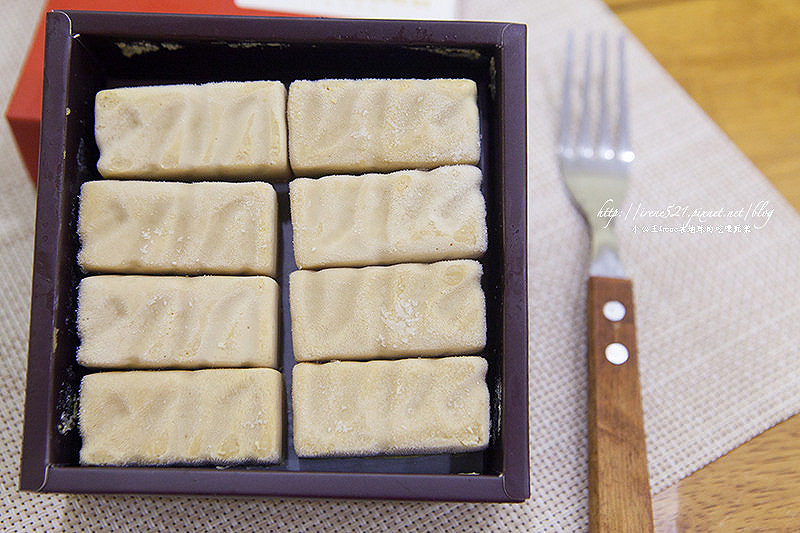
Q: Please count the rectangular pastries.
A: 8